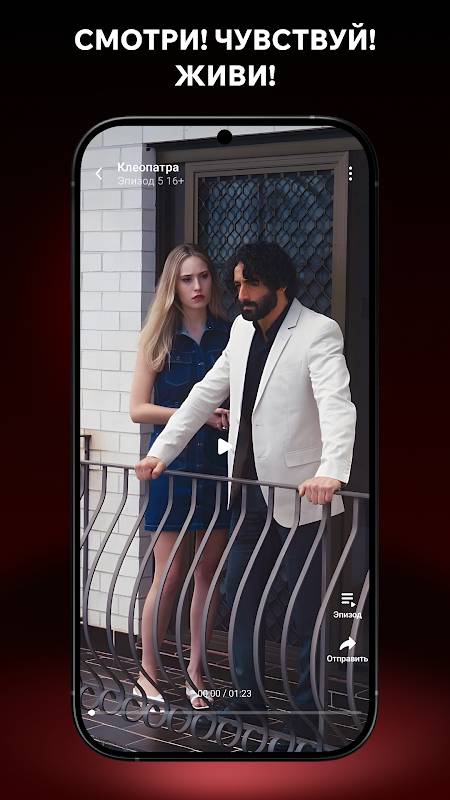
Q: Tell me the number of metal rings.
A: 10